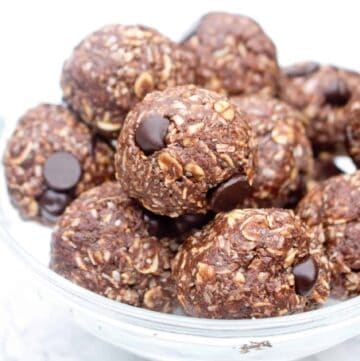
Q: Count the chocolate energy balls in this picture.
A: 9